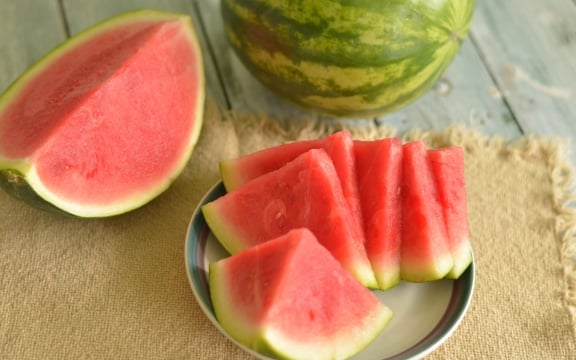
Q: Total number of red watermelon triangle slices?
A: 6